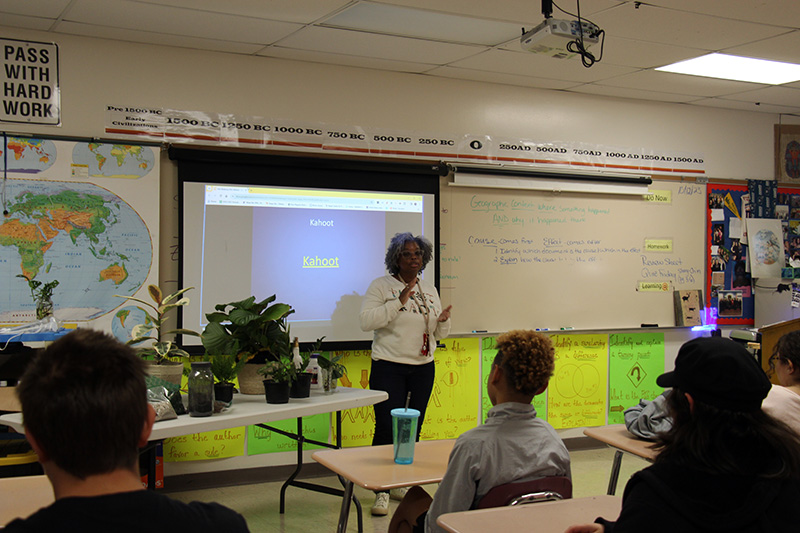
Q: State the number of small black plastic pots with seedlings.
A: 3